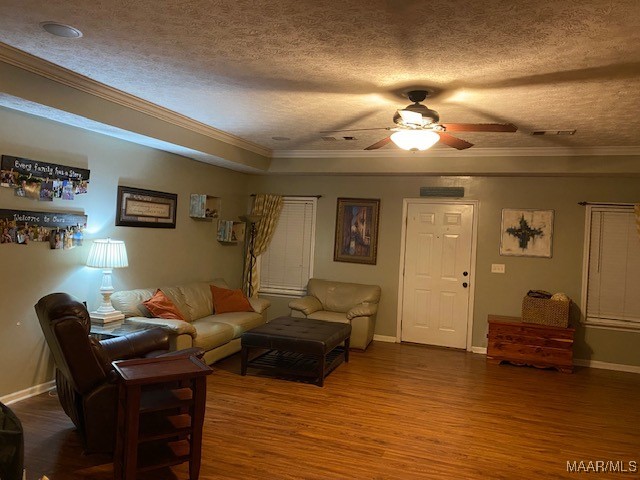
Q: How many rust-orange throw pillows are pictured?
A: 2